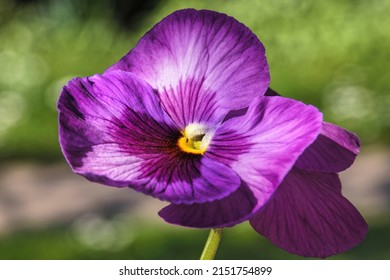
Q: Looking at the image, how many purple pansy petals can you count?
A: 5